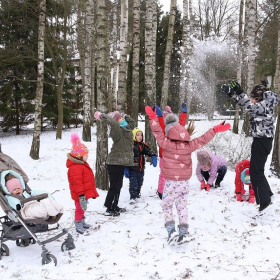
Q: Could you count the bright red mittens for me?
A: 6